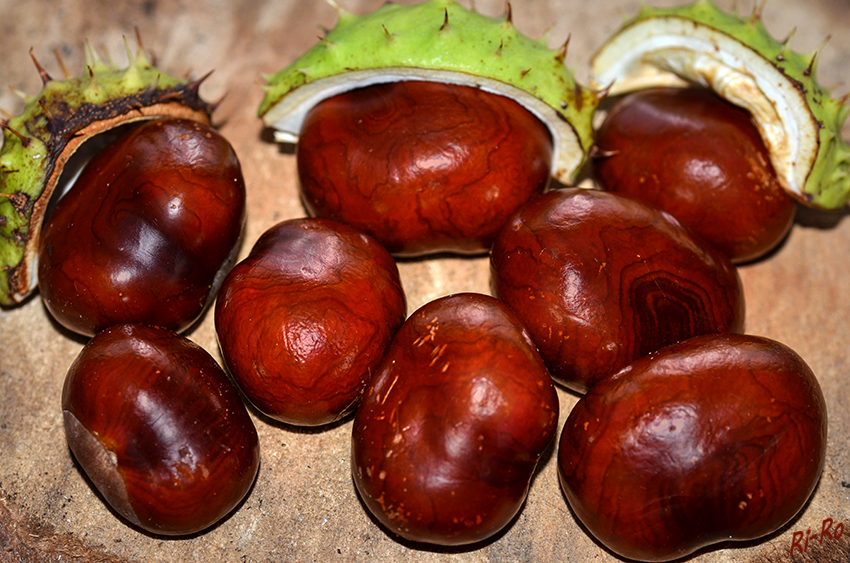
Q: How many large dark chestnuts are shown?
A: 8